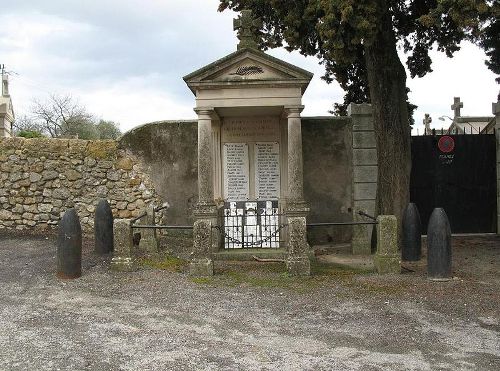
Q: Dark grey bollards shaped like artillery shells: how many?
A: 4